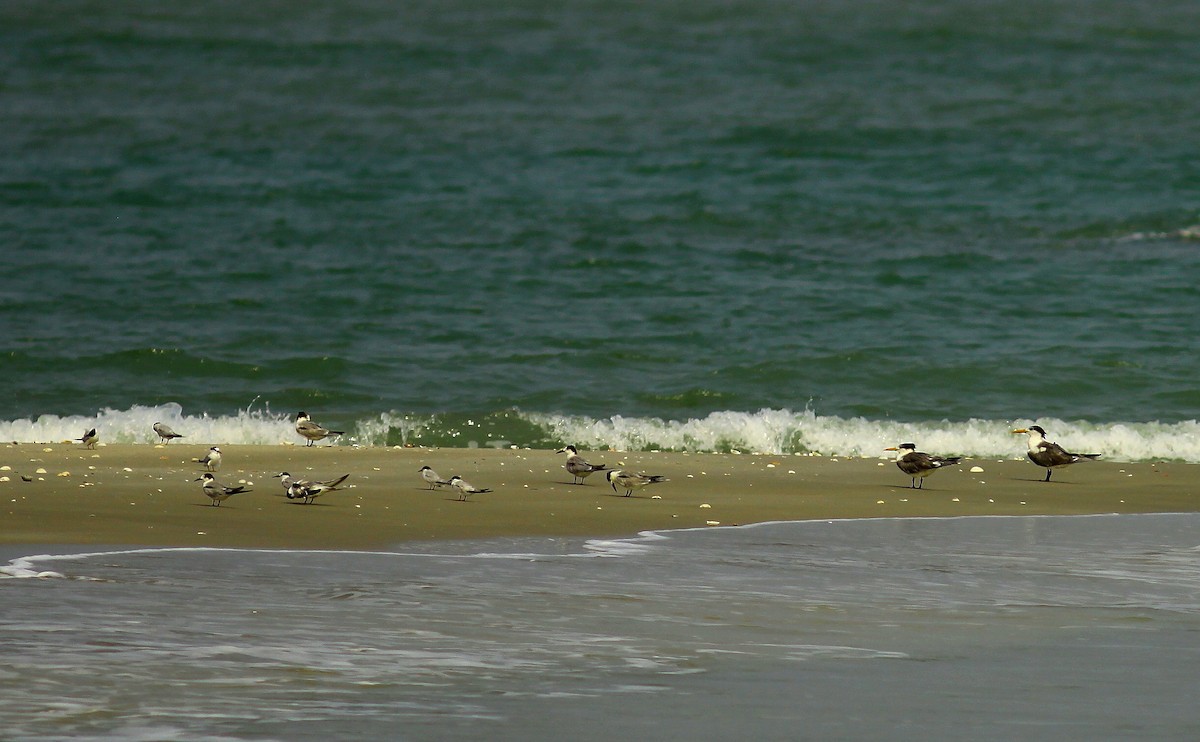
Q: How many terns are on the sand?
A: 13